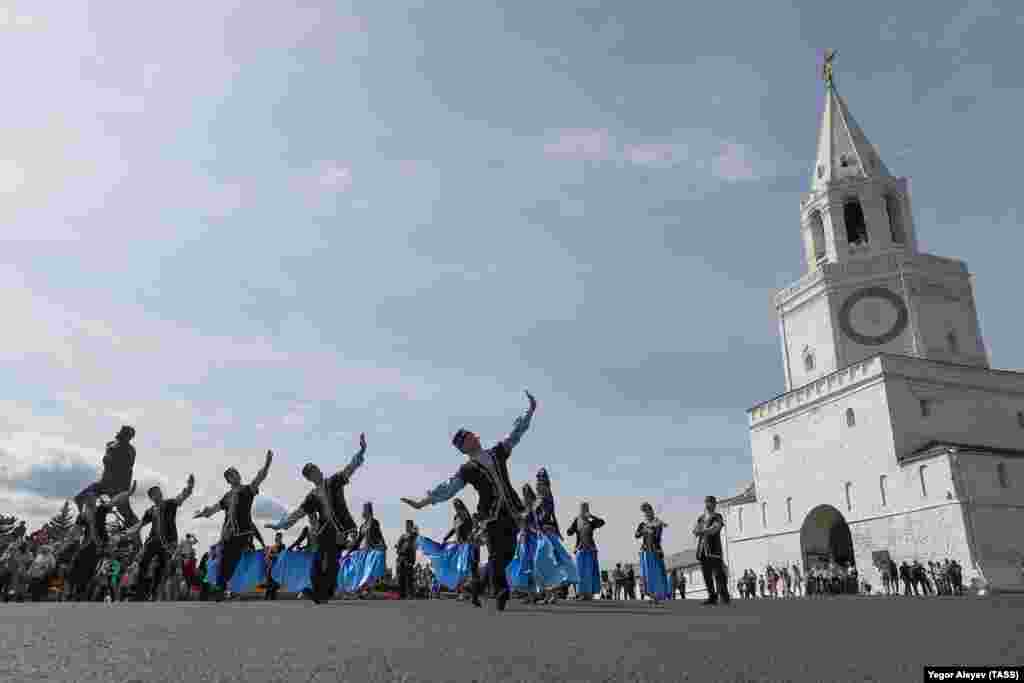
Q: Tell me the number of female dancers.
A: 8